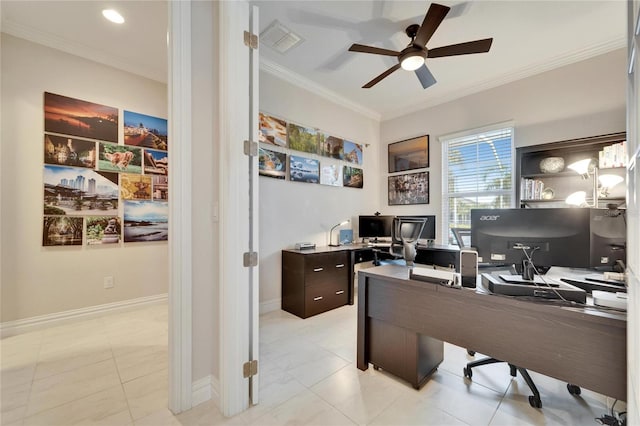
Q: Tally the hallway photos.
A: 11